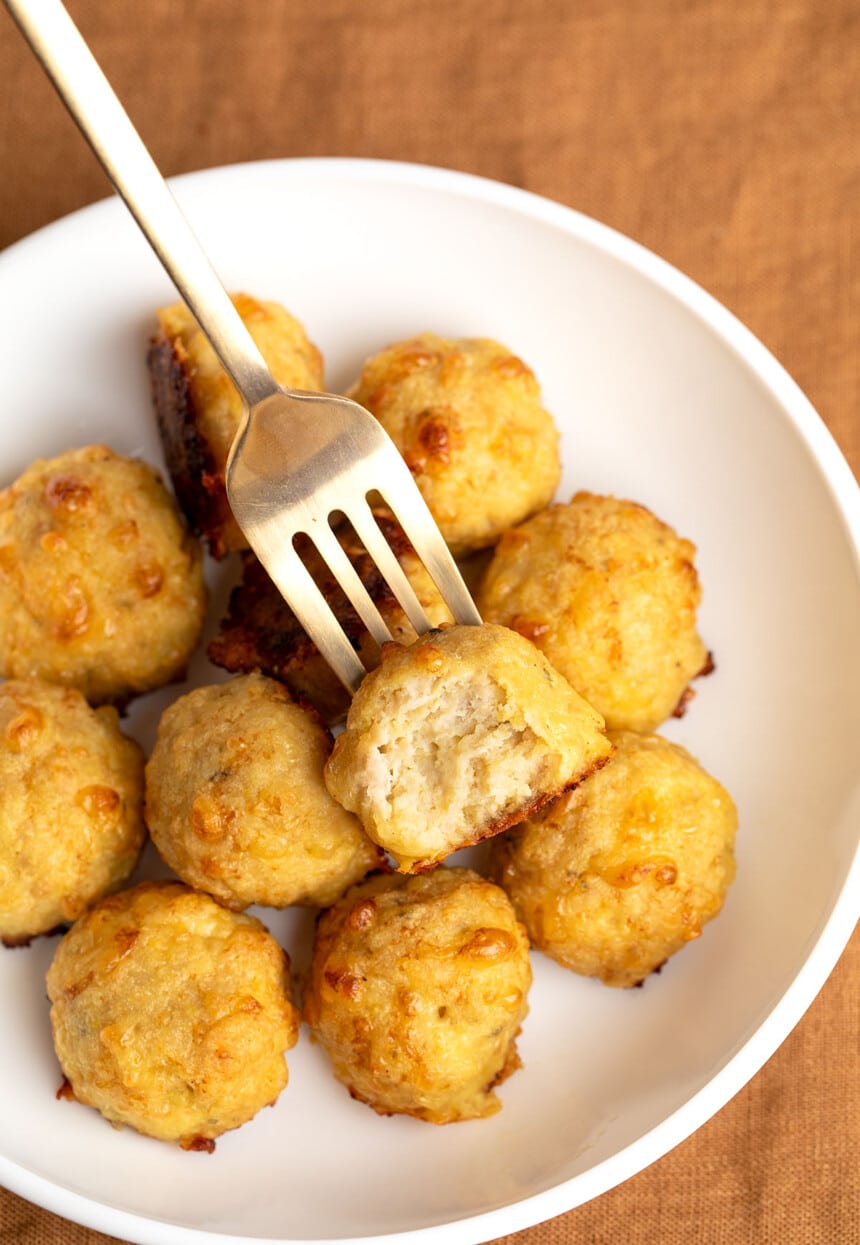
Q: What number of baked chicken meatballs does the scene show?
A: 11